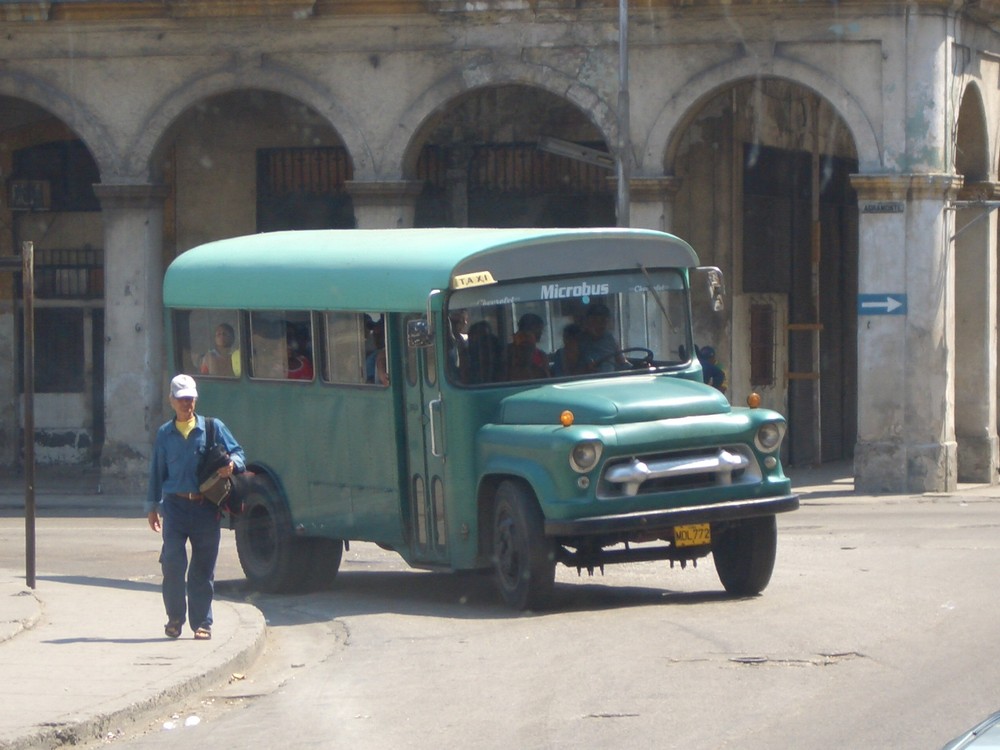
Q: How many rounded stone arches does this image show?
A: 5